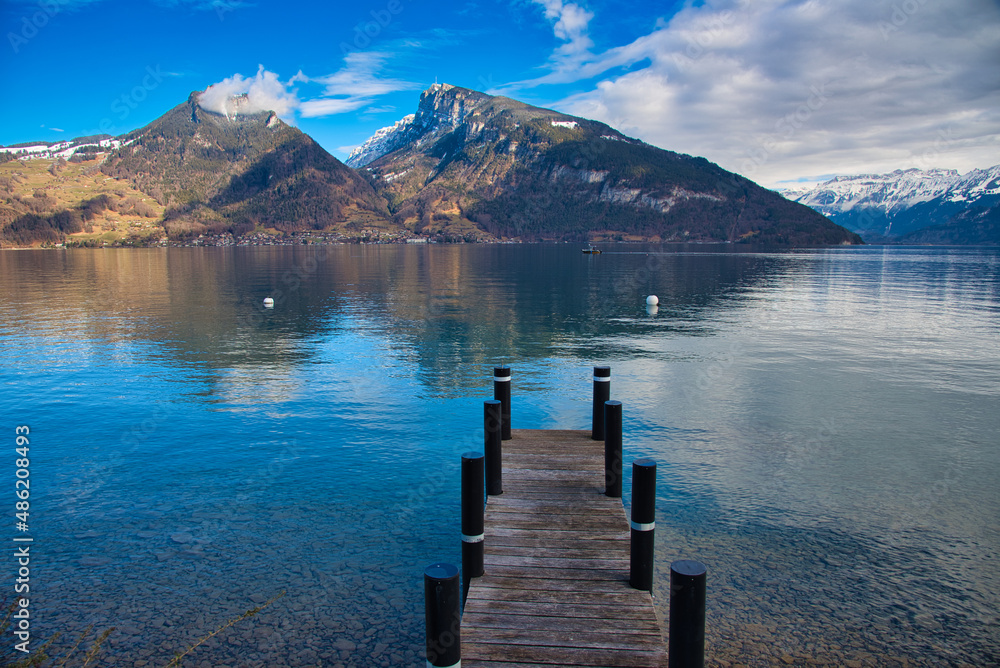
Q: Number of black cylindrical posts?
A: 8